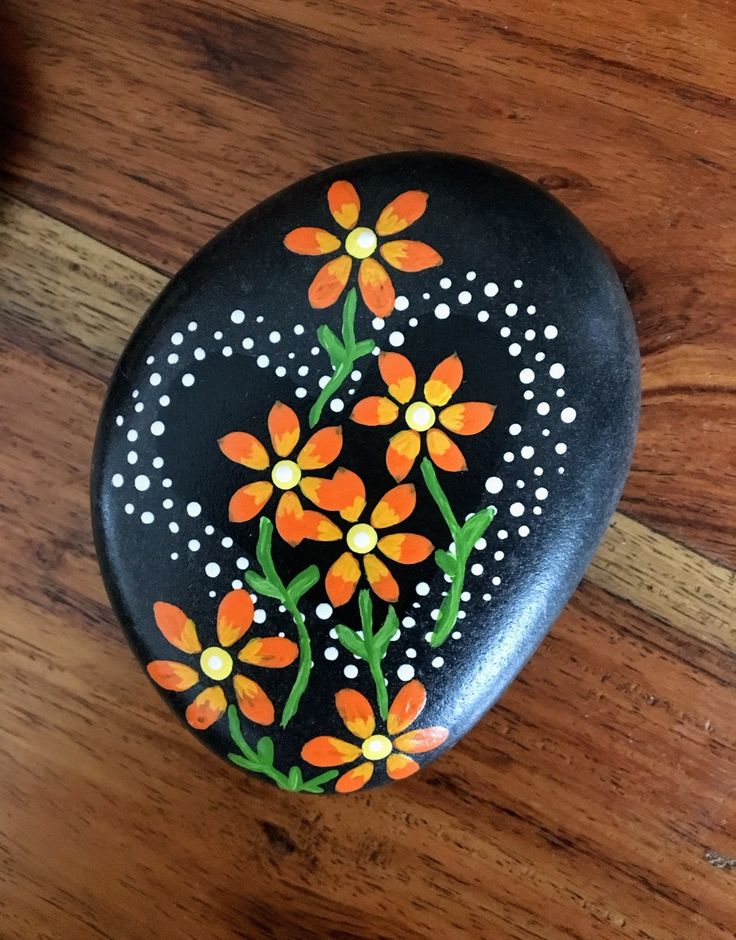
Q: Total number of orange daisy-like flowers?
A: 6